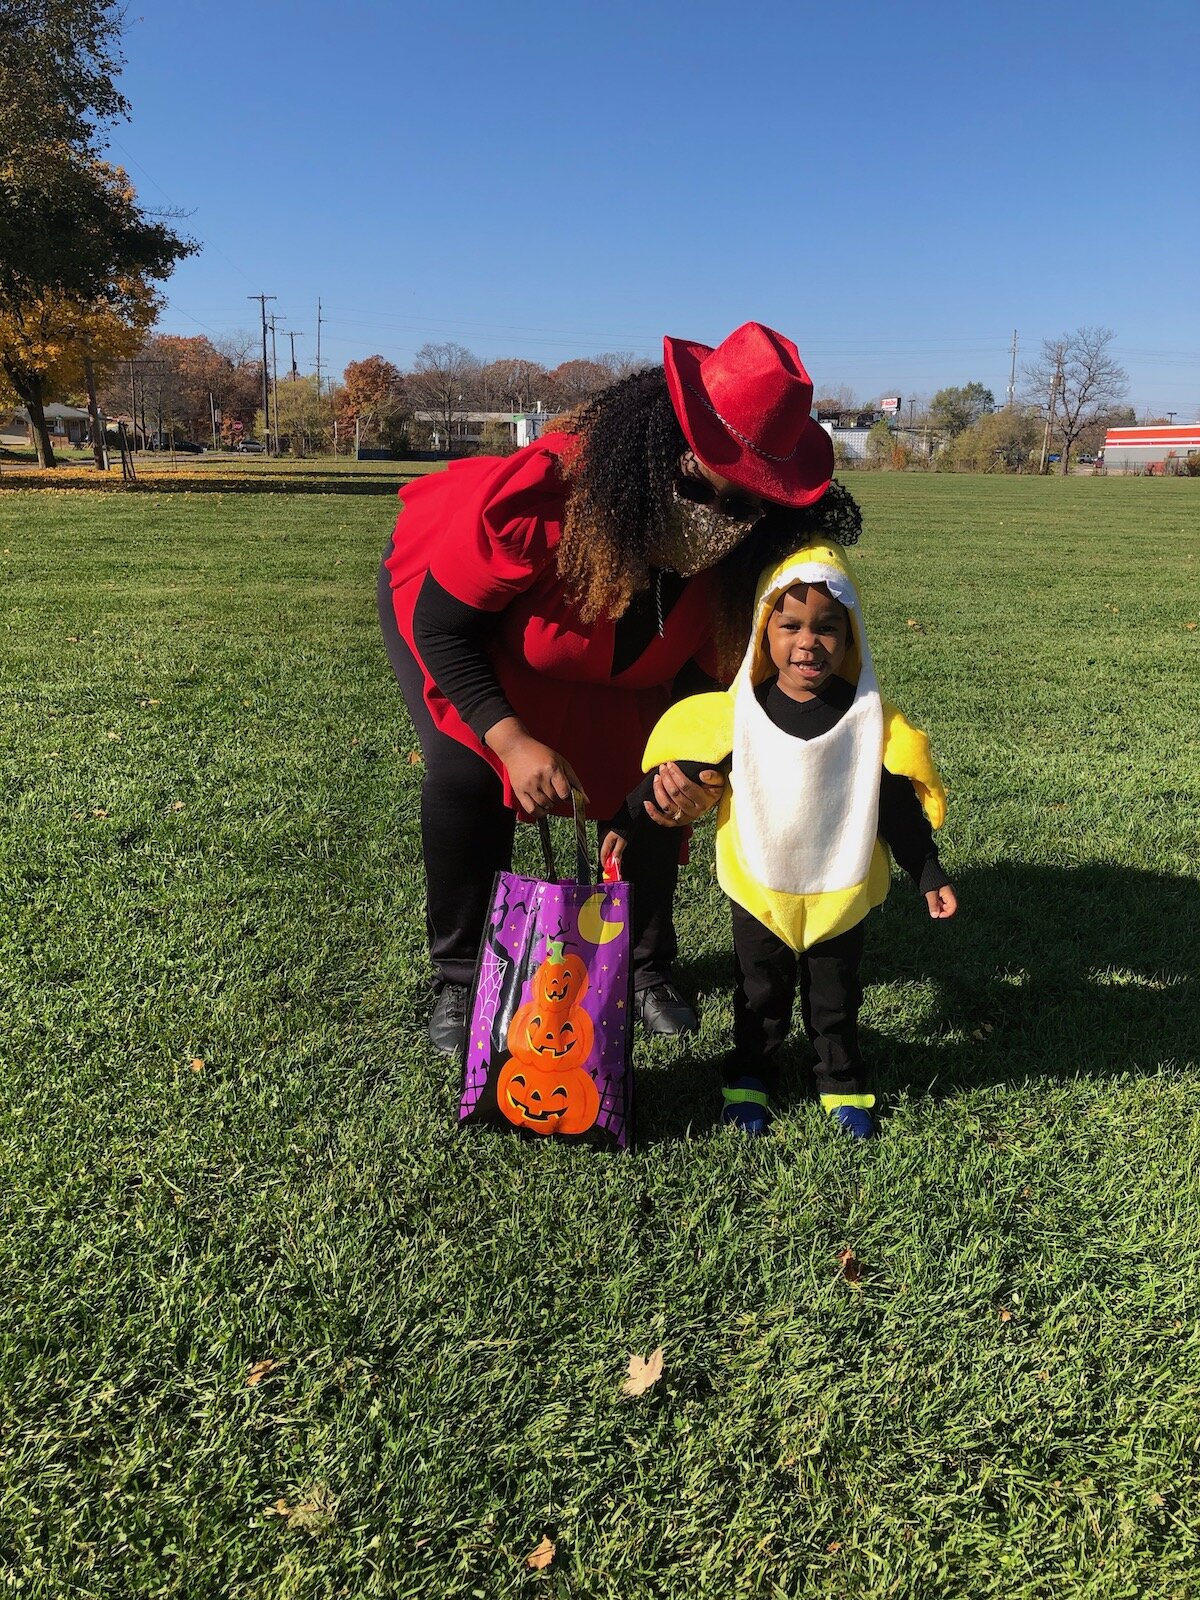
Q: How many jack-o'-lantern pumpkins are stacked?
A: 3